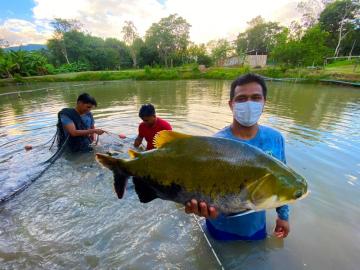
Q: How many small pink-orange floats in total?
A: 2